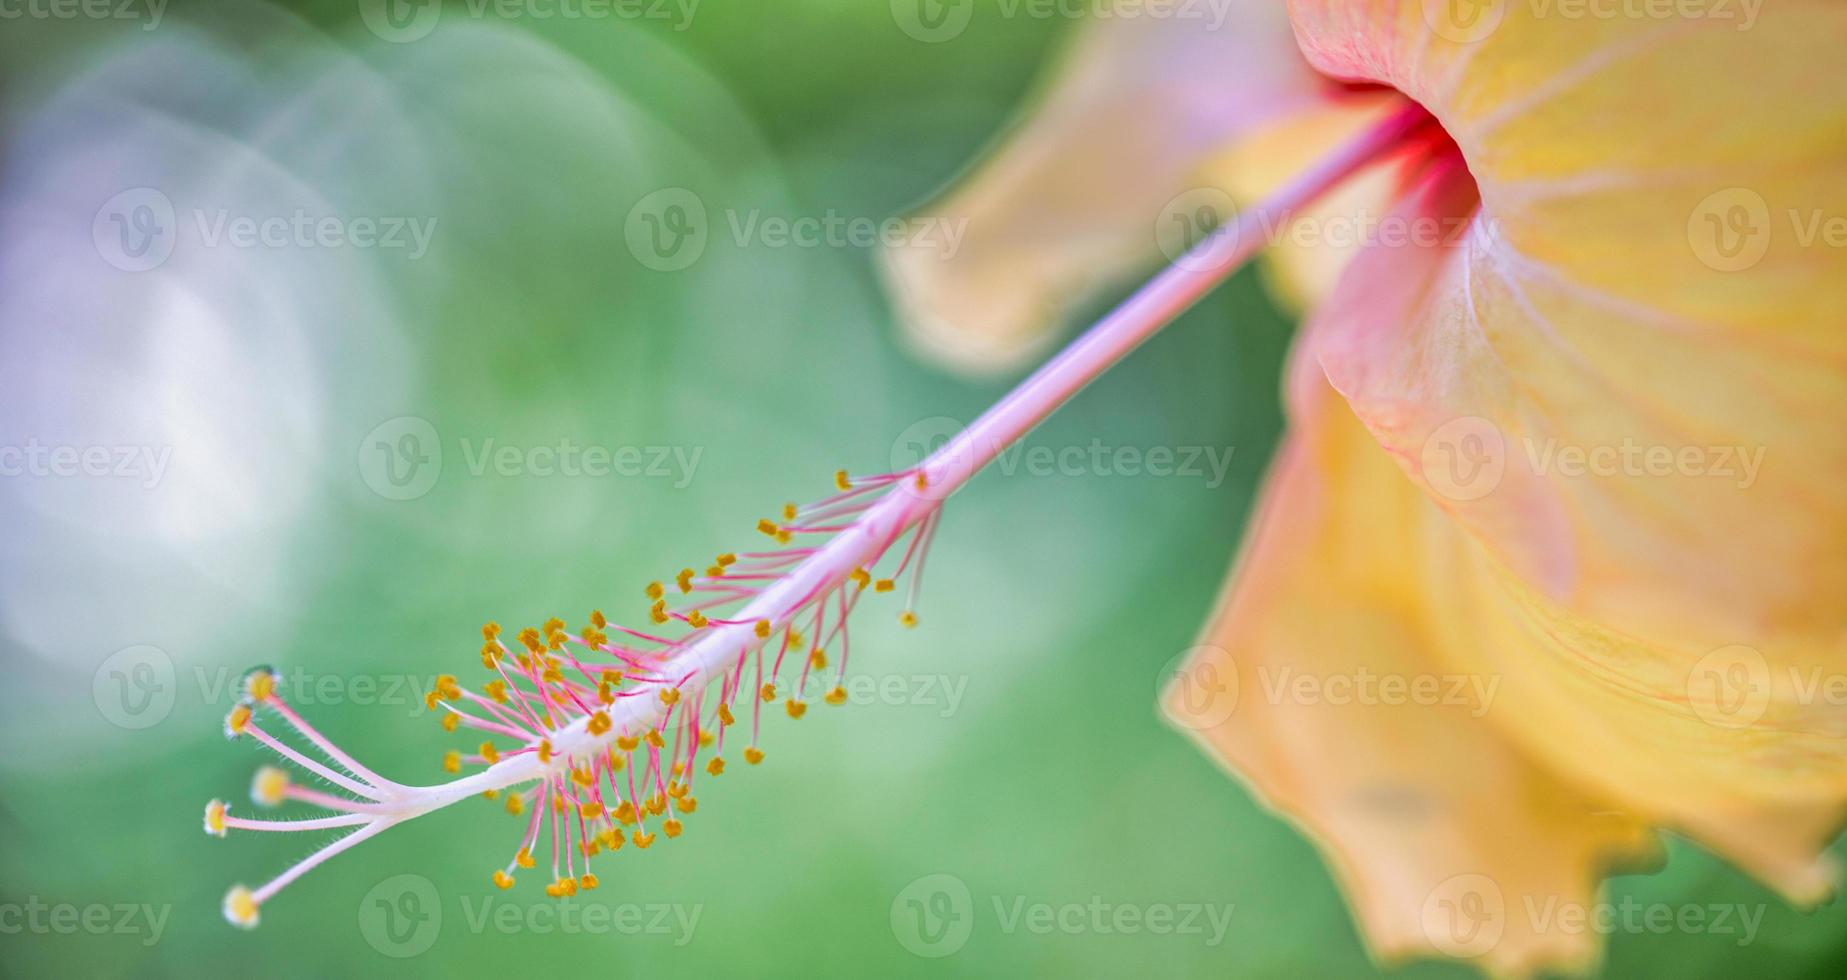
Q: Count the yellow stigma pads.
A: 5